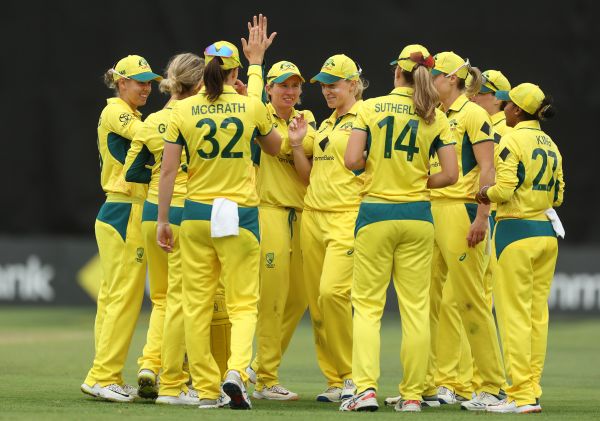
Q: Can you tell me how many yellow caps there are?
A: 8